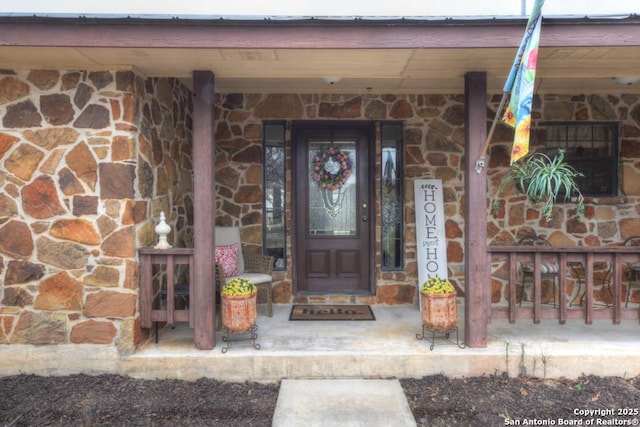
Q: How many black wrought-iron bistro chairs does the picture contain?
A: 2